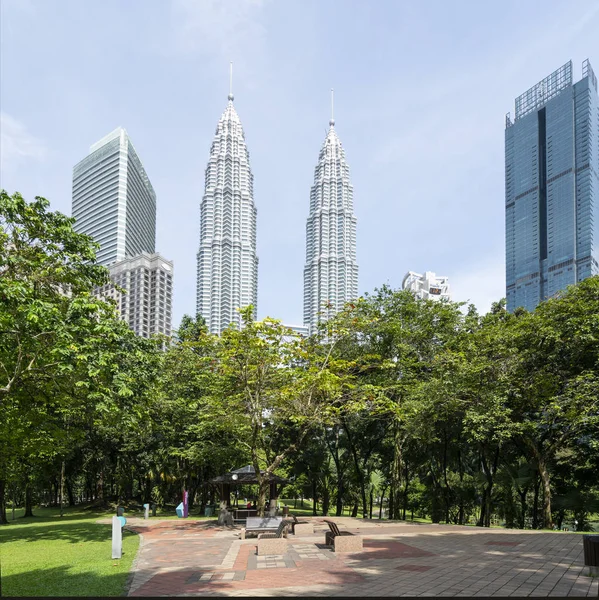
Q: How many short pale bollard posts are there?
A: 2